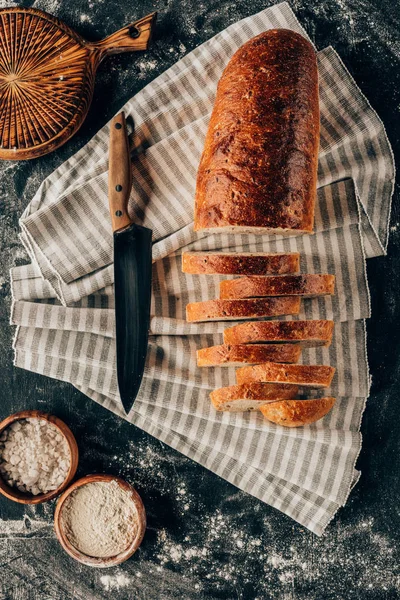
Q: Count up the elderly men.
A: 0